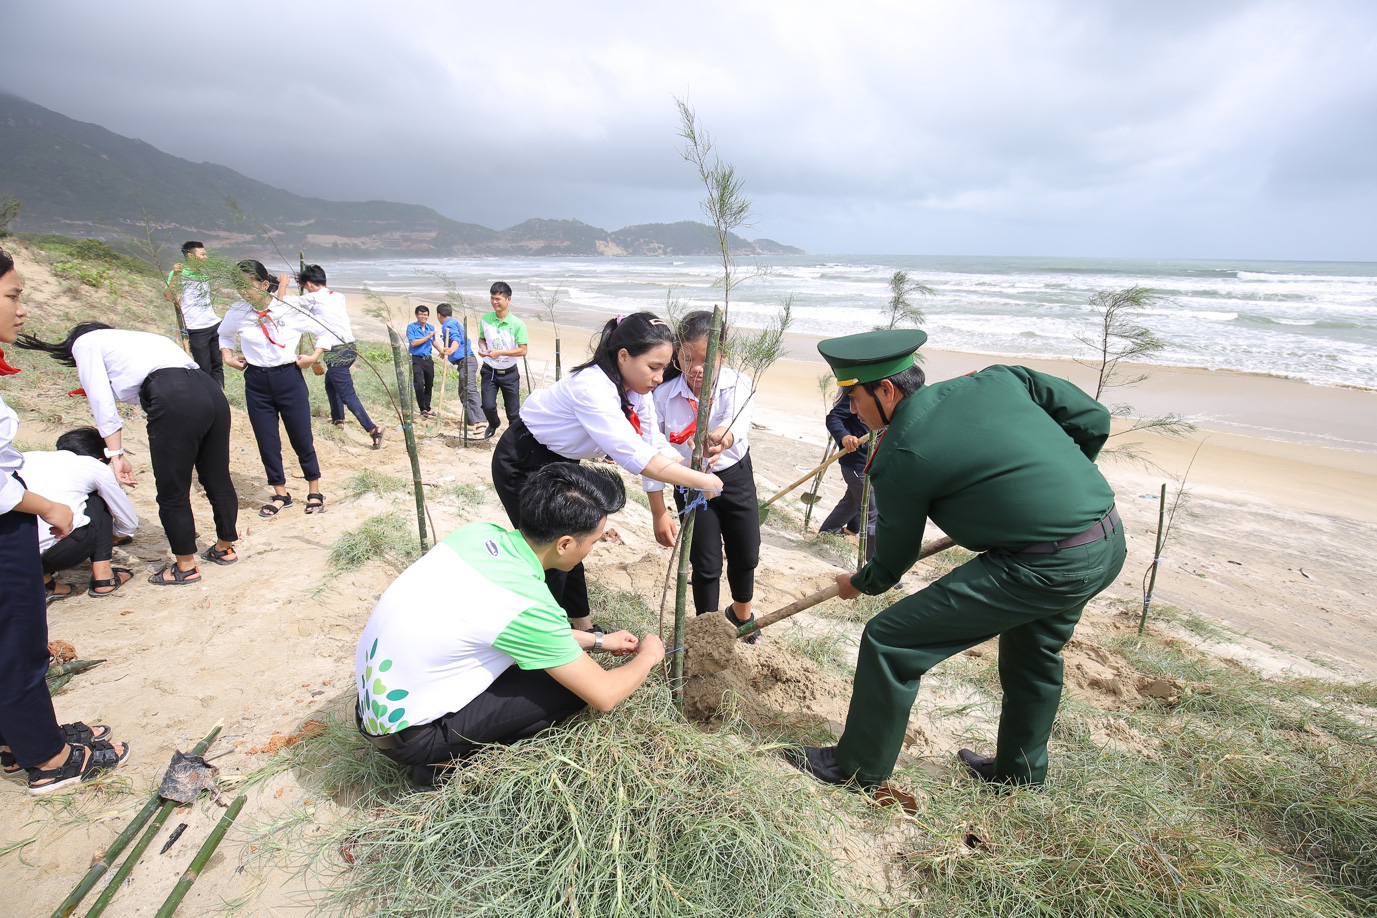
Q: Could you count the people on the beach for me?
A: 14